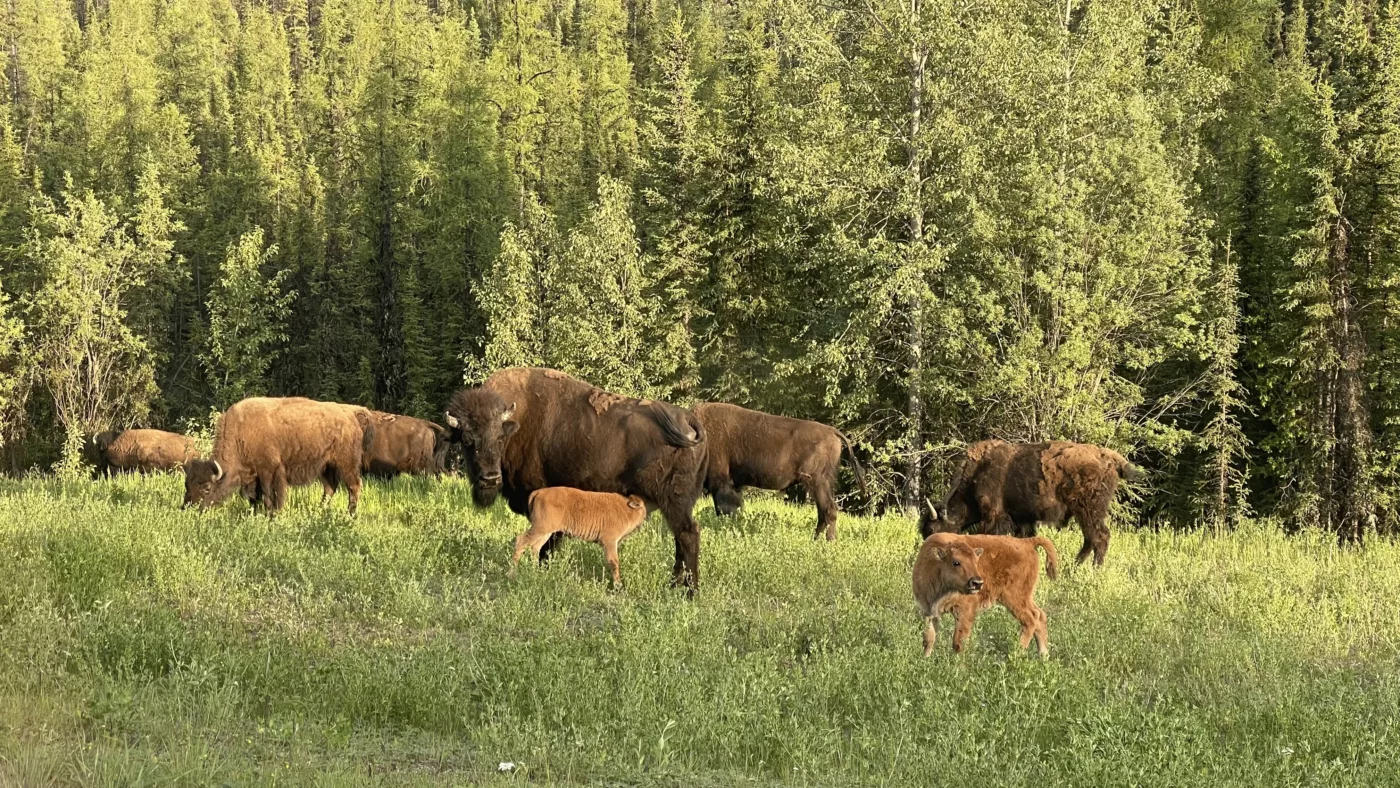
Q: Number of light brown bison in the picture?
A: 2